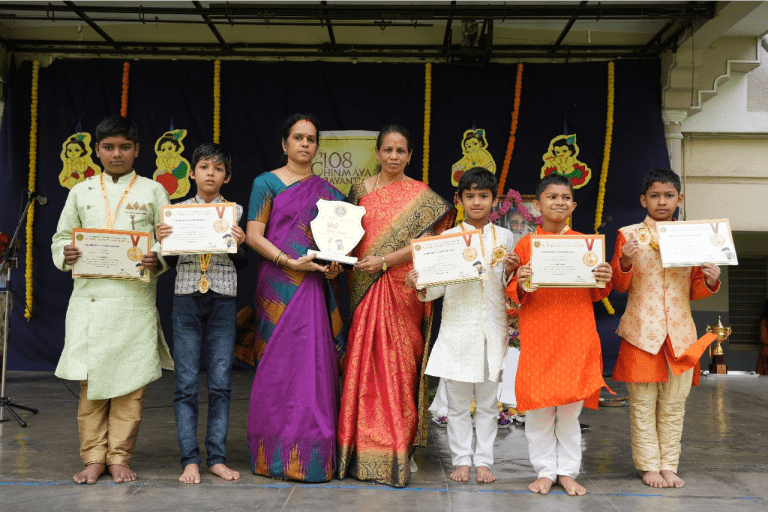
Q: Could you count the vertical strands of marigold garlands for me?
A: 6